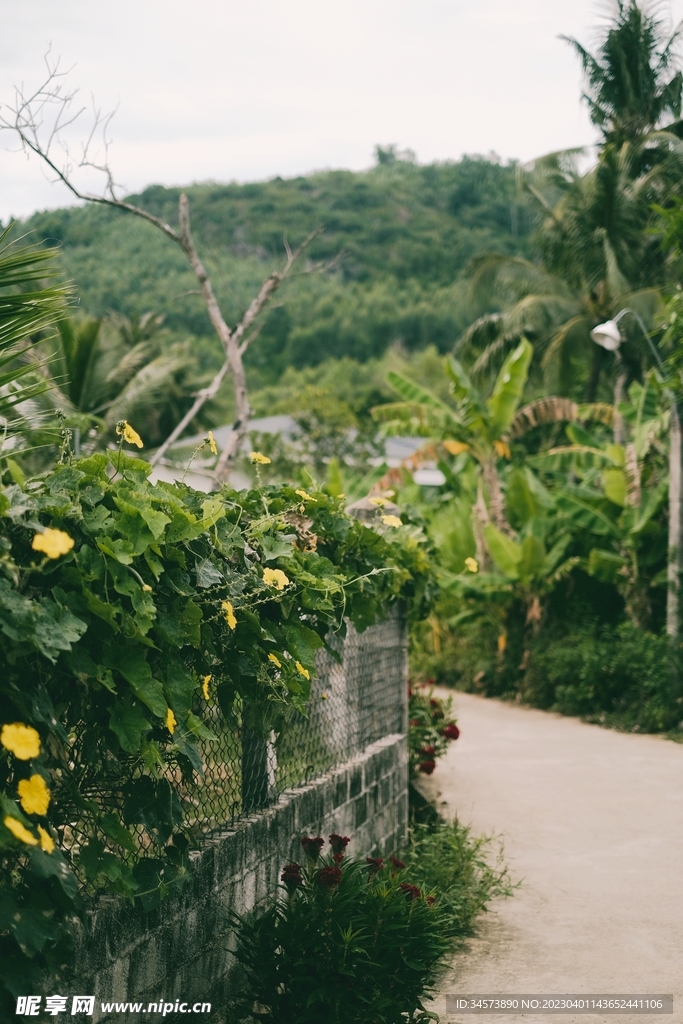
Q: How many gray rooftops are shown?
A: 2